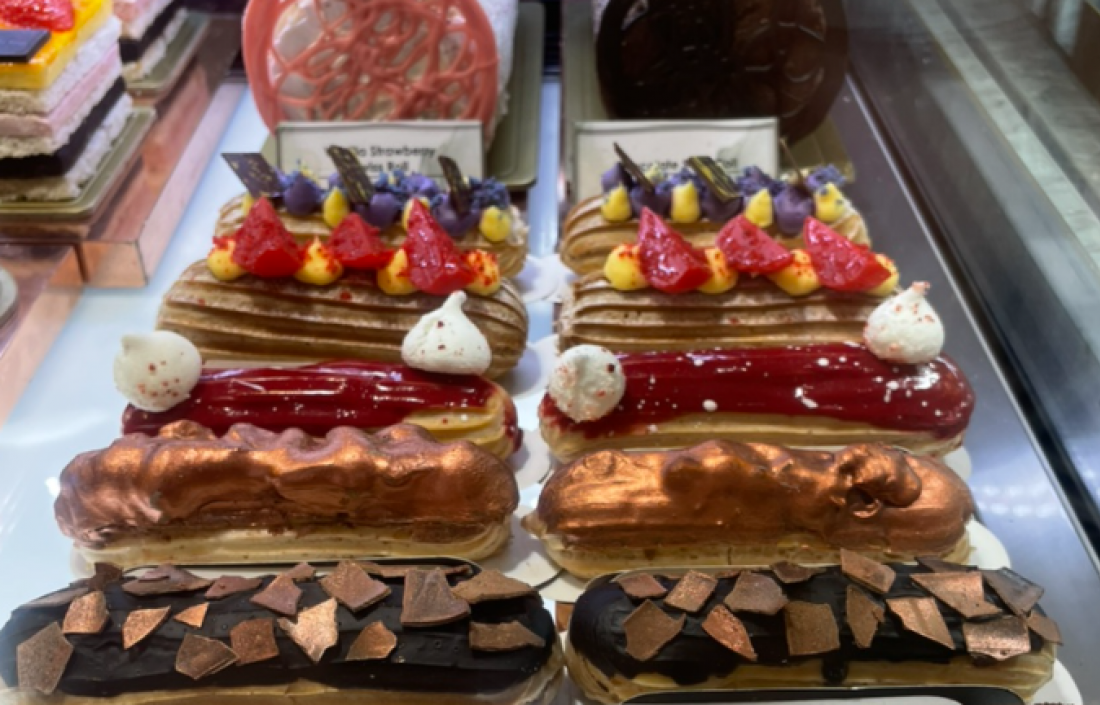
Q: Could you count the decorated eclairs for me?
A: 10